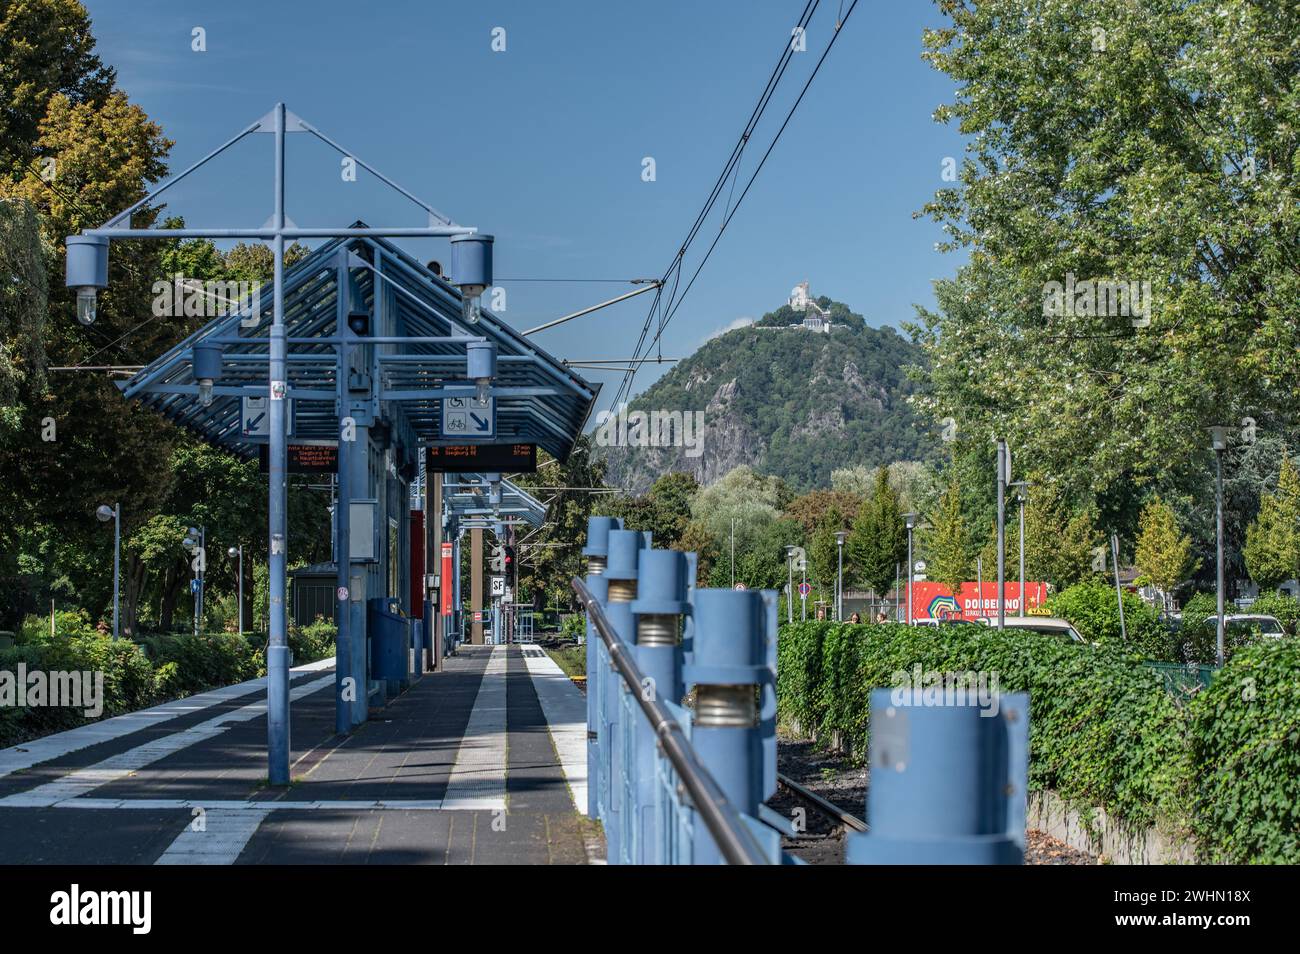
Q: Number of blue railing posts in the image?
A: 5